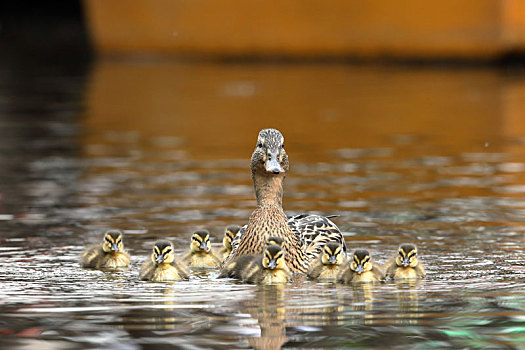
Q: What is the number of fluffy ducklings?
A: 9